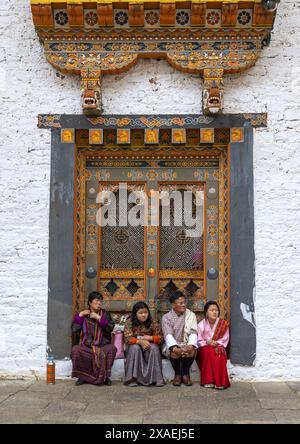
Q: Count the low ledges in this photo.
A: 1